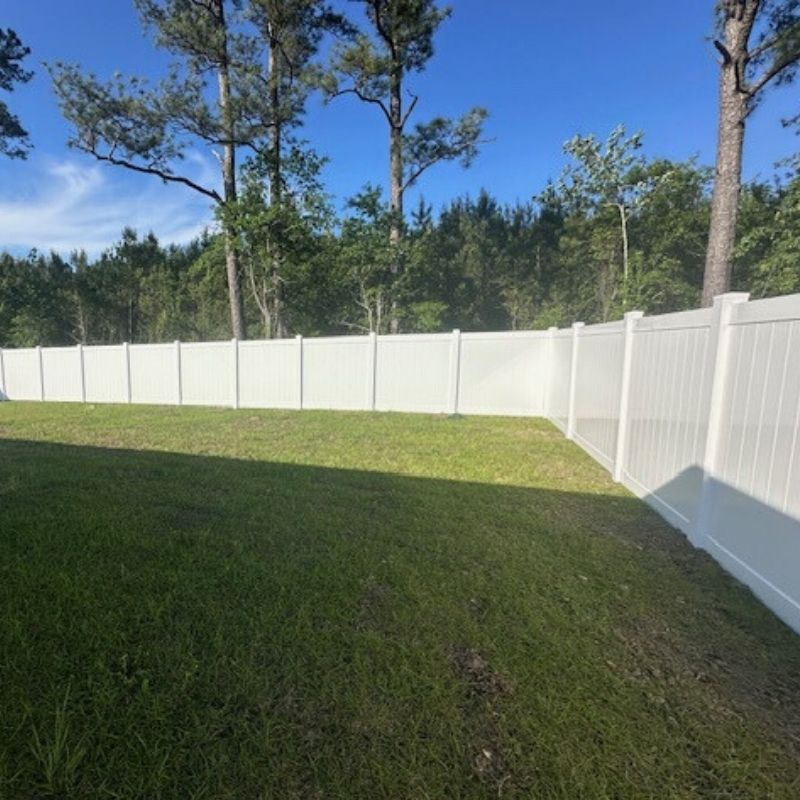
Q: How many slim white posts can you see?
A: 13